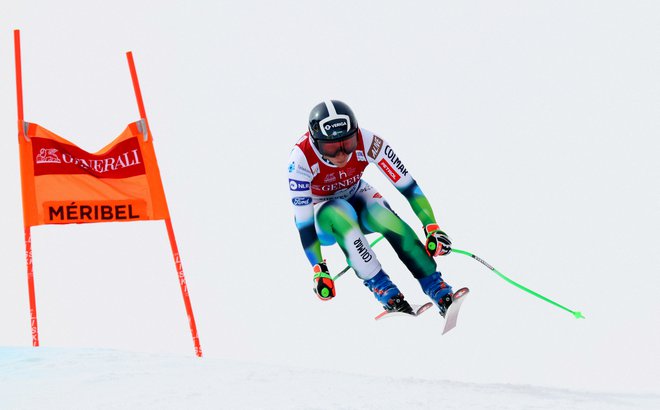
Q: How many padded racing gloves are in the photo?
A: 2